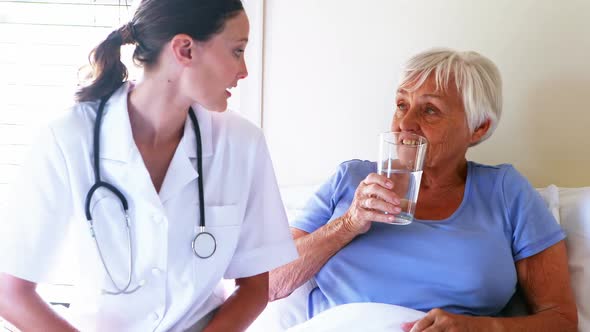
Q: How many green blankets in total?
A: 0